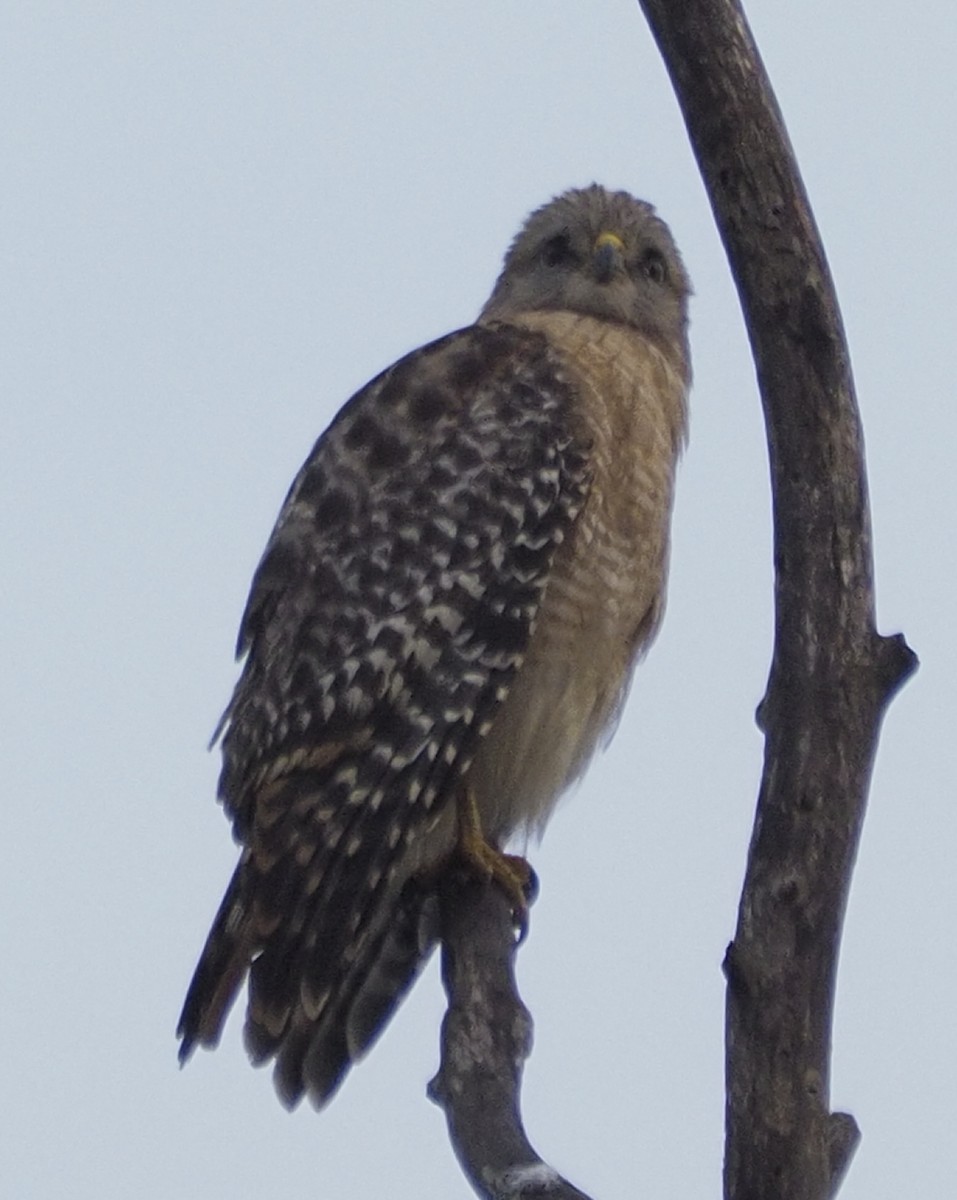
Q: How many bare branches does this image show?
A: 2